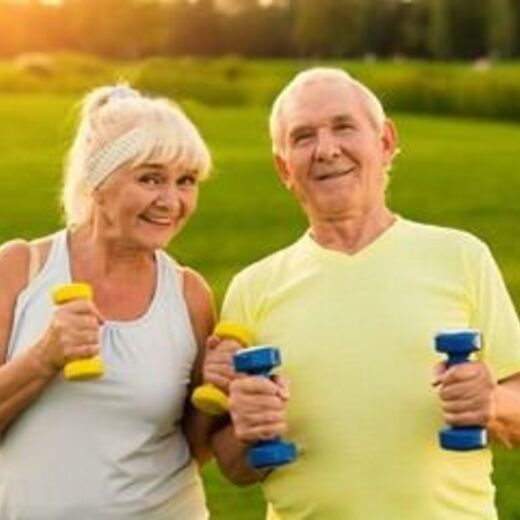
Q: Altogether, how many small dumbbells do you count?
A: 4